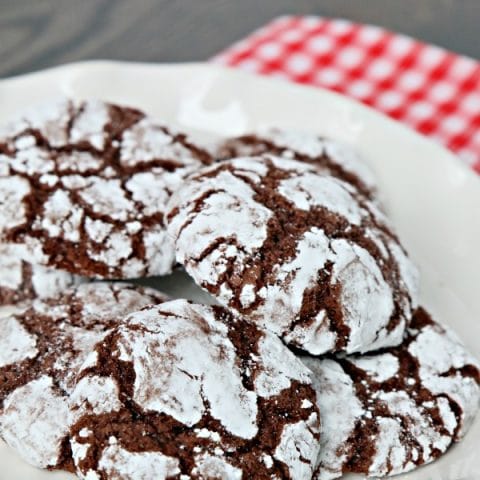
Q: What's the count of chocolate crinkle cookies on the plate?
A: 7